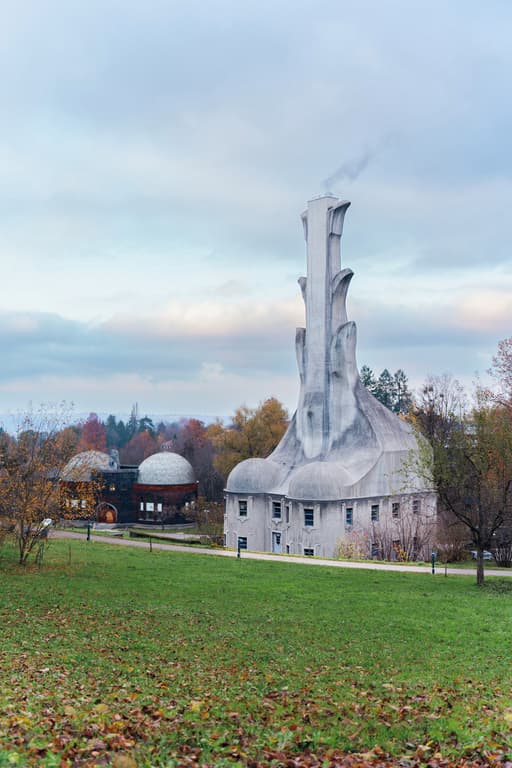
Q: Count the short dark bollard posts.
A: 3